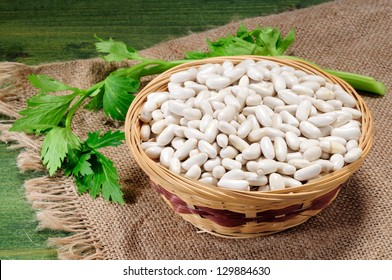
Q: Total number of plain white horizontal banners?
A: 1